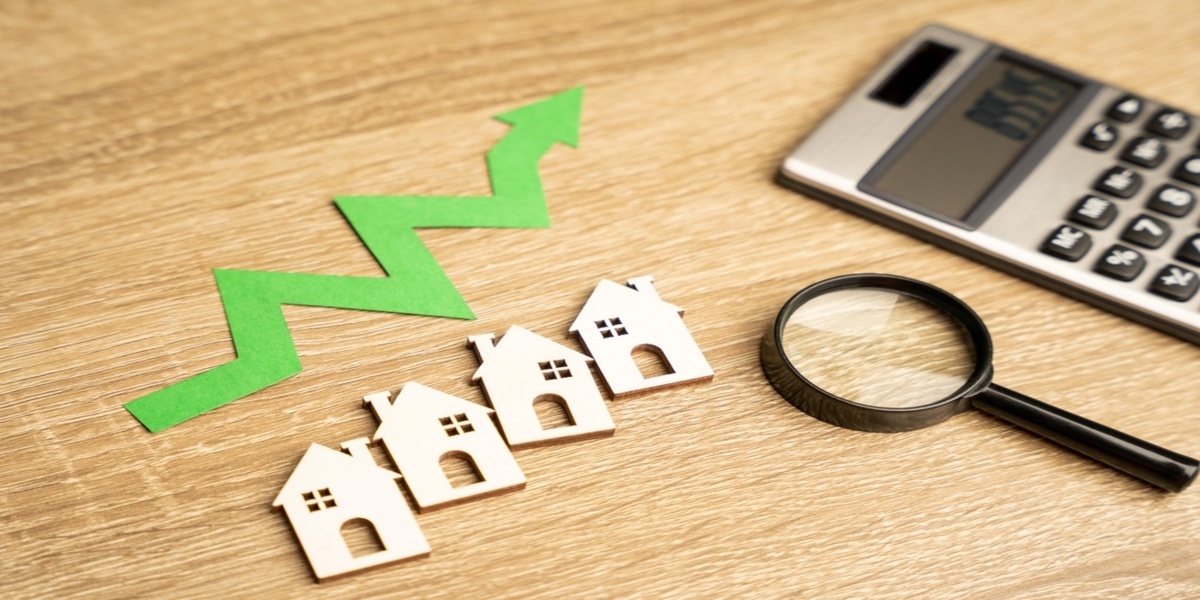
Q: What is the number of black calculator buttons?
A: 13